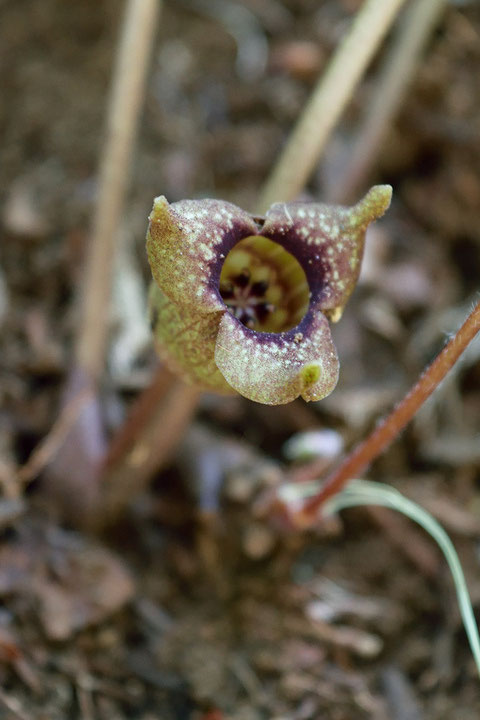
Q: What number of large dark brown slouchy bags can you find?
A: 0